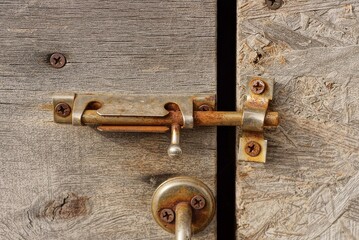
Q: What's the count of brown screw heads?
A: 8